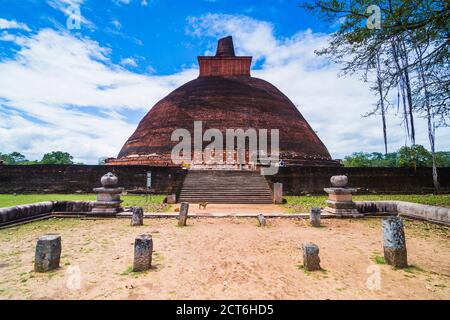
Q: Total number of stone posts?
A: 8